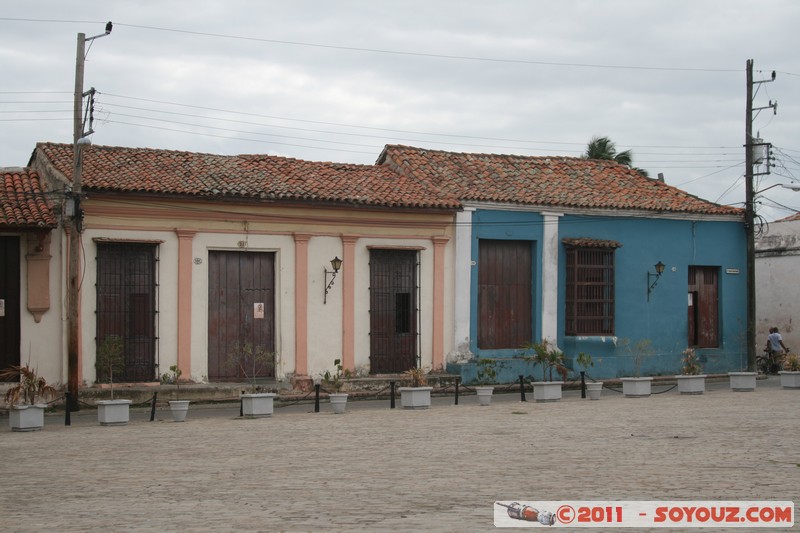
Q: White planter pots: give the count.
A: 13